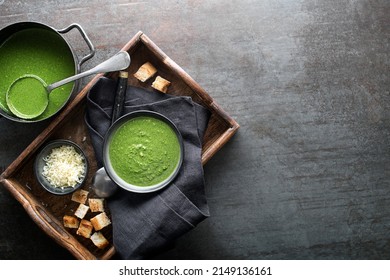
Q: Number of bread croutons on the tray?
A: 9